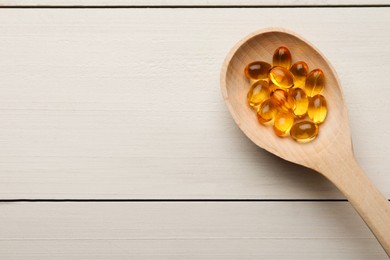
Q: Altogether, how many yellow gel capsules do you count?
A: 12